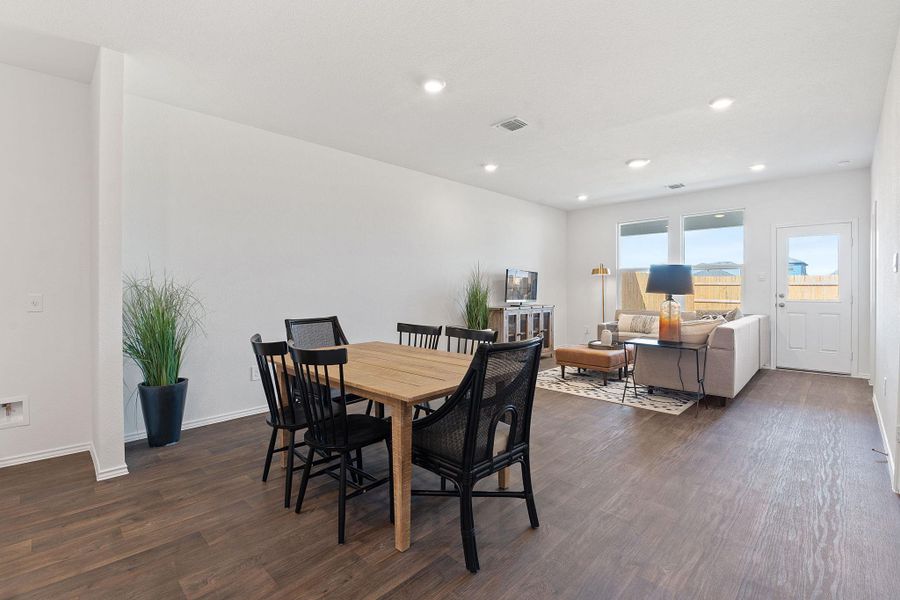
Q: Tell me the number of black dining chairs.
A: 6